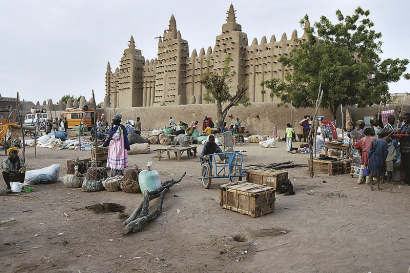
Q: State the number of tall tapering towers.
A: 3